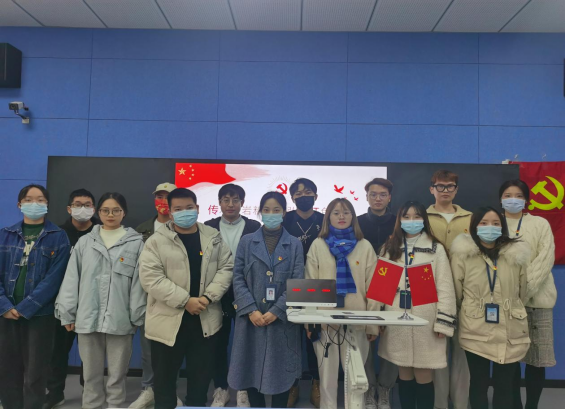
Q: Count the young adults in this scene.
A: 14